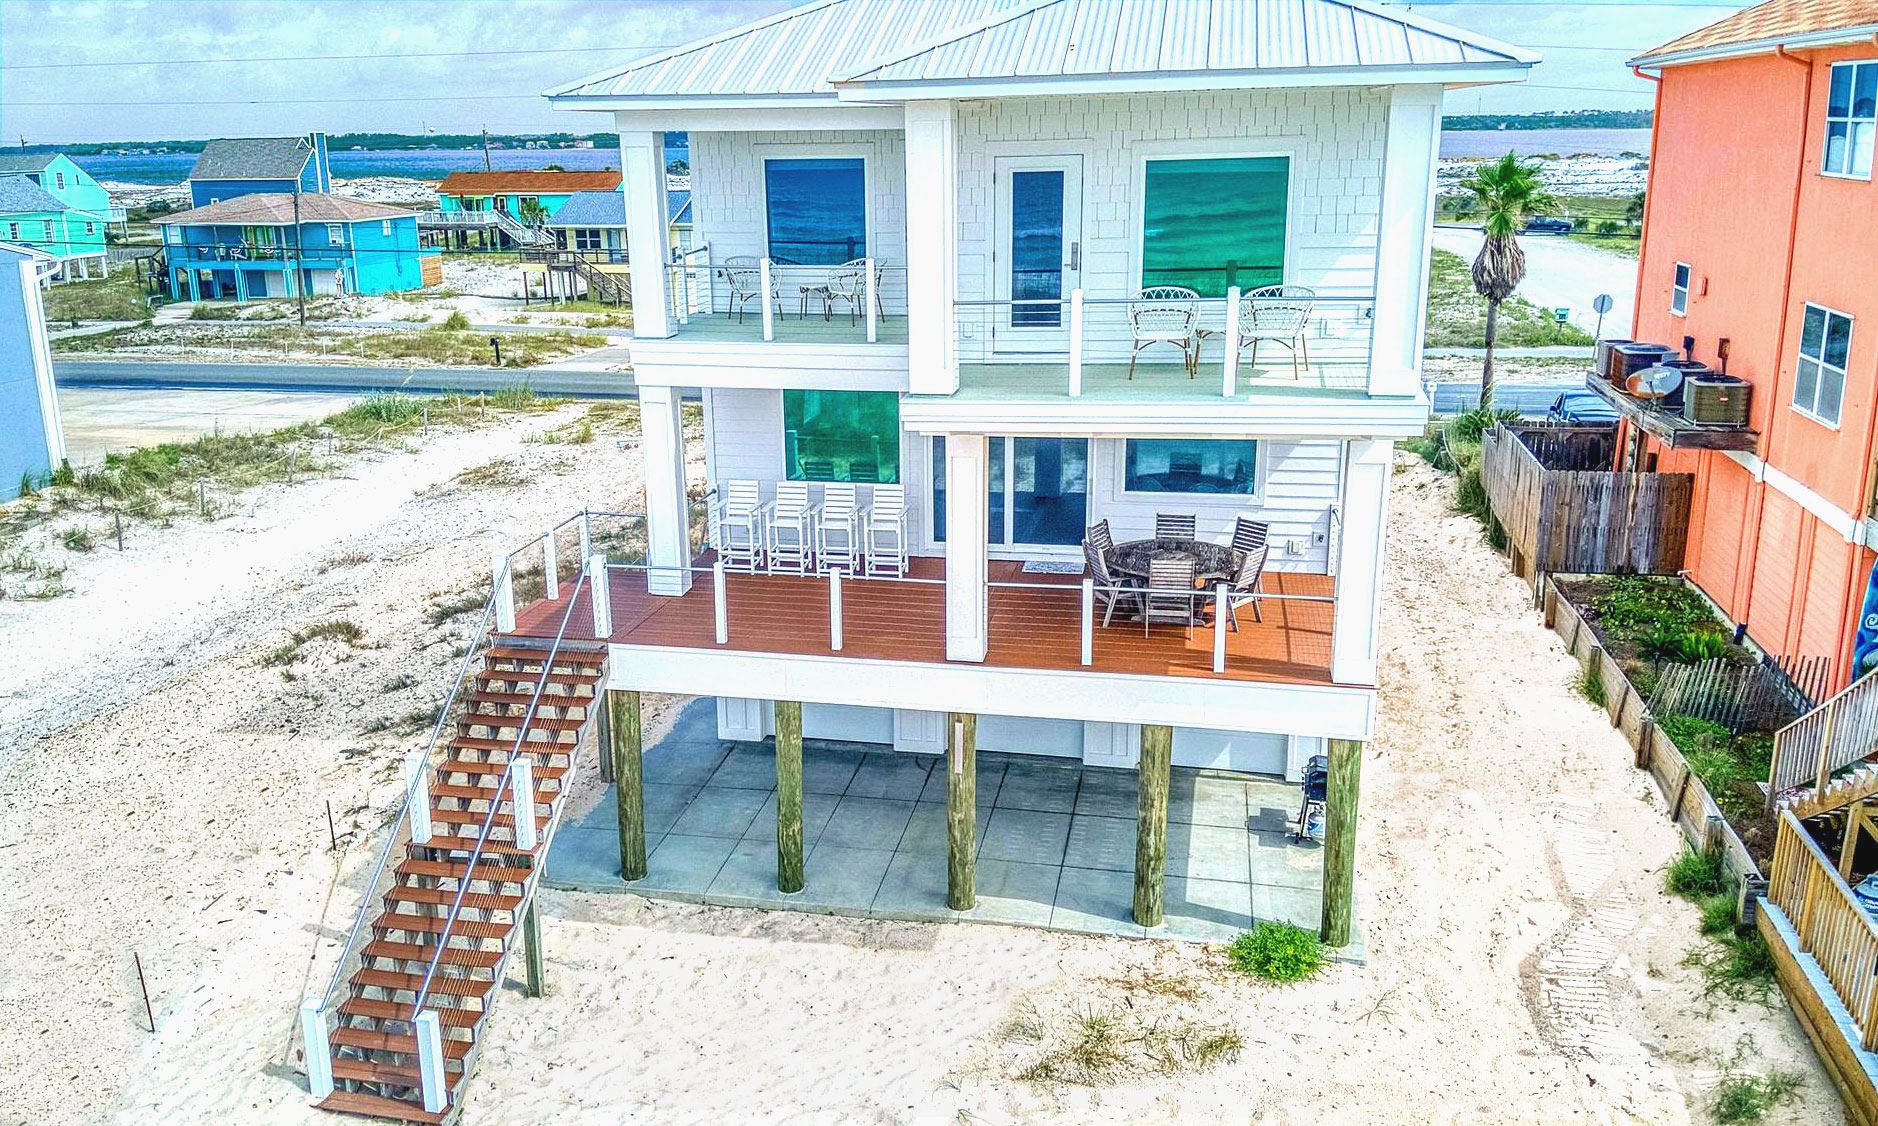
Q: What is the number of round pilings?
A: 5